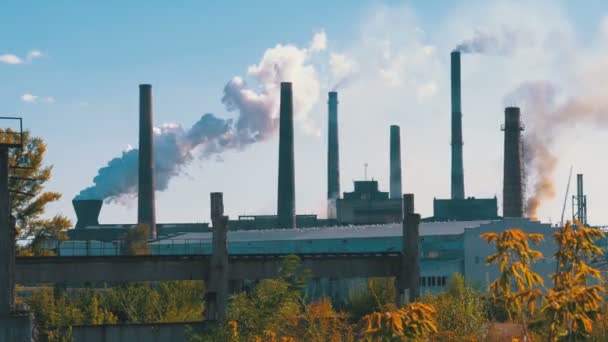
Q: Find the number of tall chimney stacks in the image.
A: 6